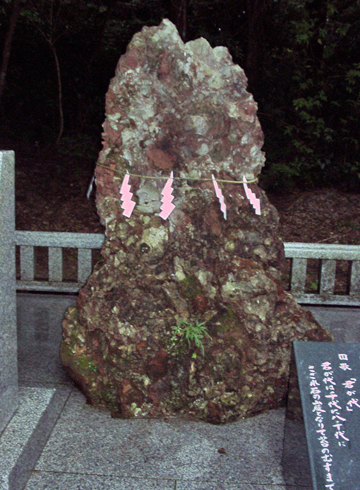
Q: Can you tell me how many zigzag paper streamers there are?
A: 4